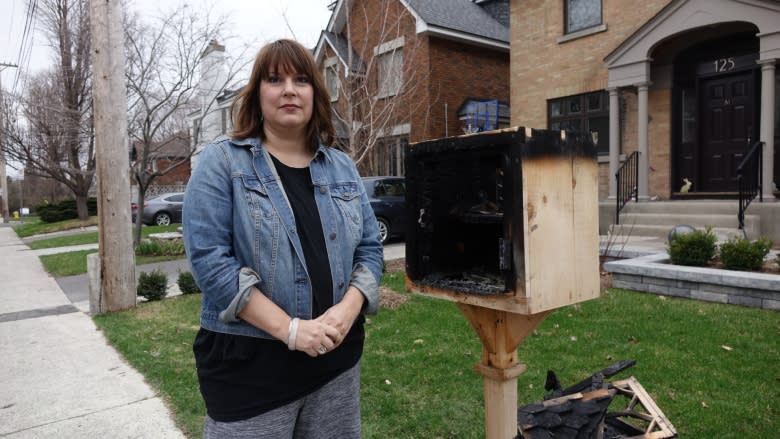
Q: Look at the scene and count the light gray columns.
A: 3